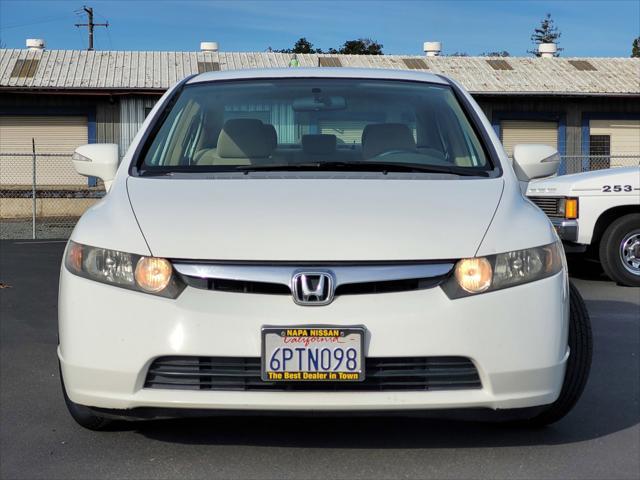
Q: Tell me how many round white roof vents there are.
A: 4